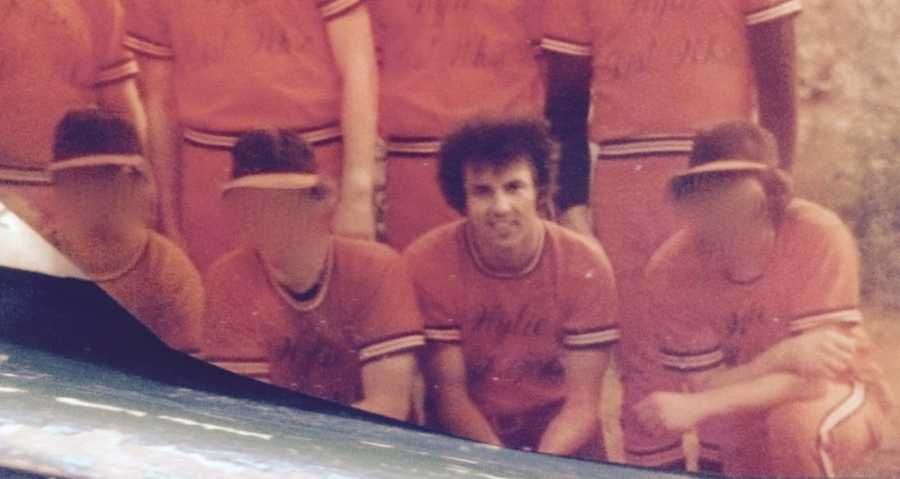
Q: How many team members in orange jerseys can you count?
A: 8